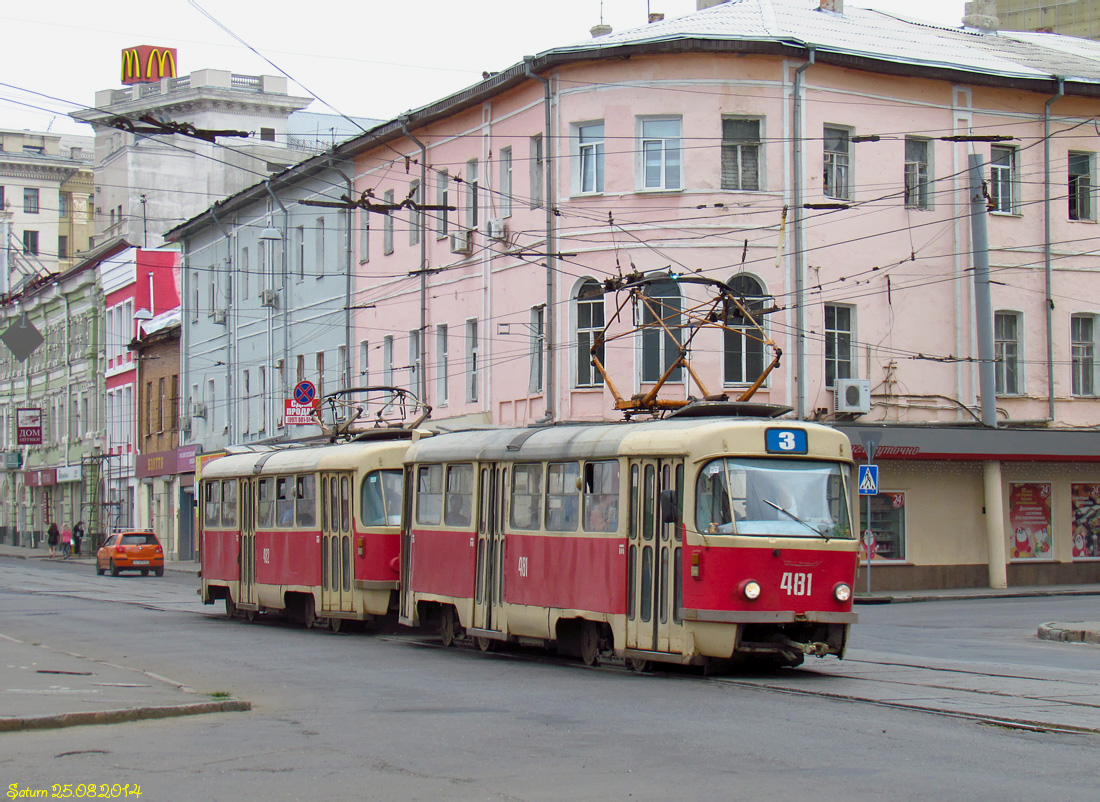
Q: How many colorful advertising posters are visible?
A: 2